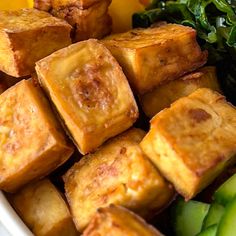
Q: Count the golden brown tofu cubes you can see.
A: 10